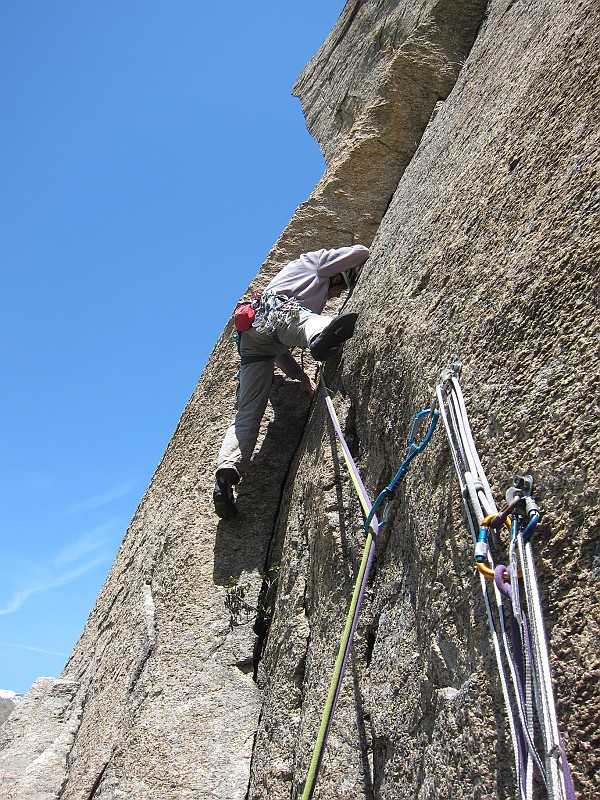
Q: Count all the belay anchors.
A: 2